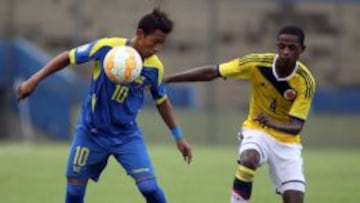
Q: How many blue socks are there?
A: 2